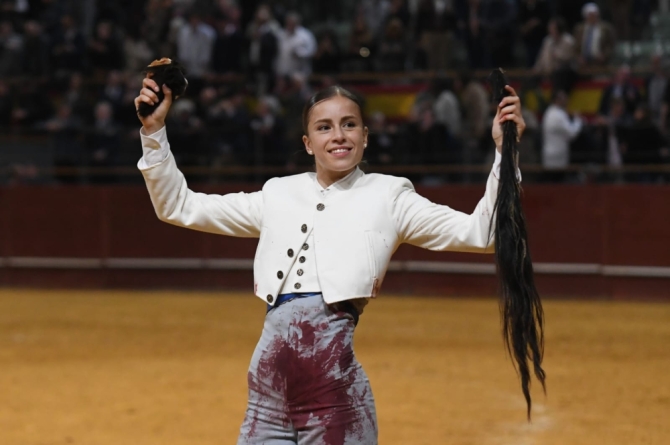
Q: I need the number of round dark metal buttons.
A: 9